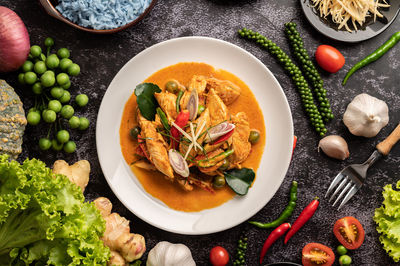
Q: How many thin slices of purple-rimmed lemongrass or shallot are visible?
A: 3